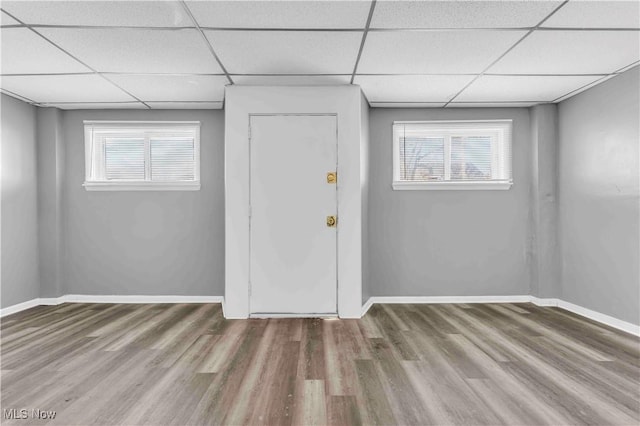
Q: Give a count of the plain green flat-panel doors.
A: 0